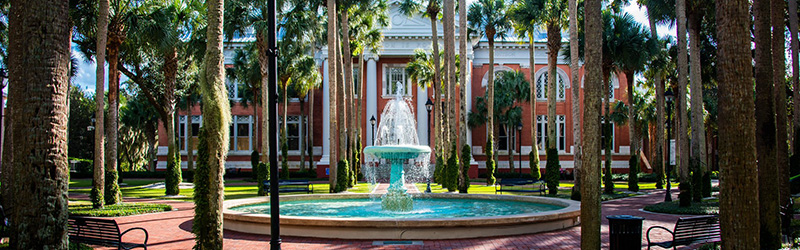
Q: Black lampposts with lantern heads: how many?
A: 4